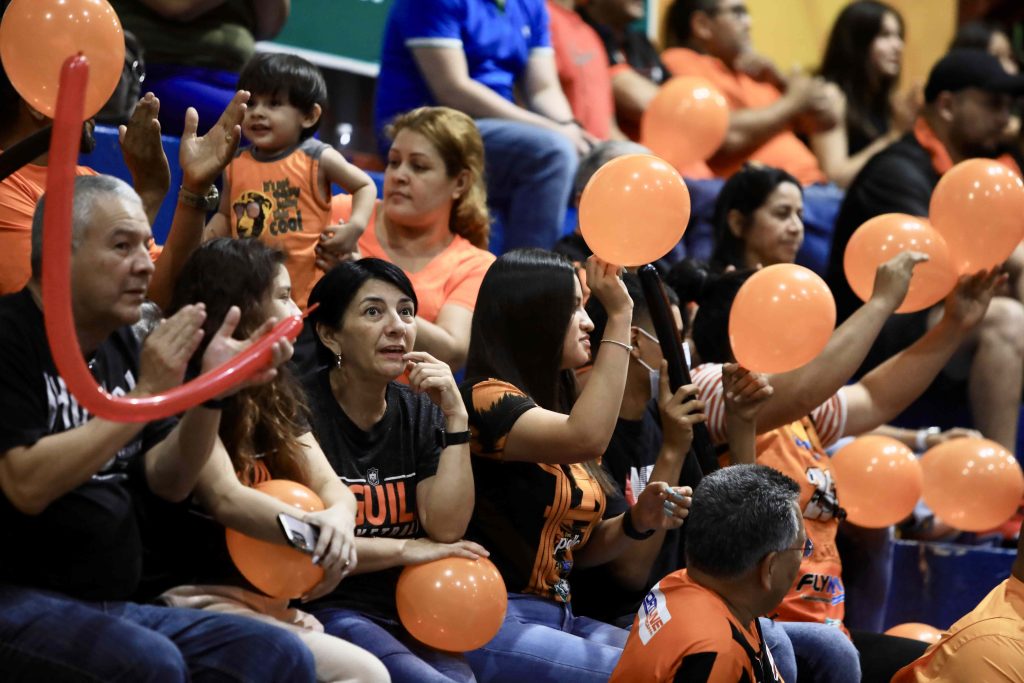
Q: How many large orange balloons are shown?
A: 11